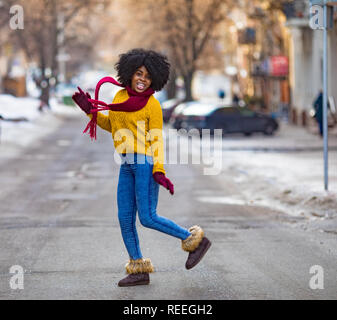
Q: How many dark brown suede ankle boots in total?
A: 2